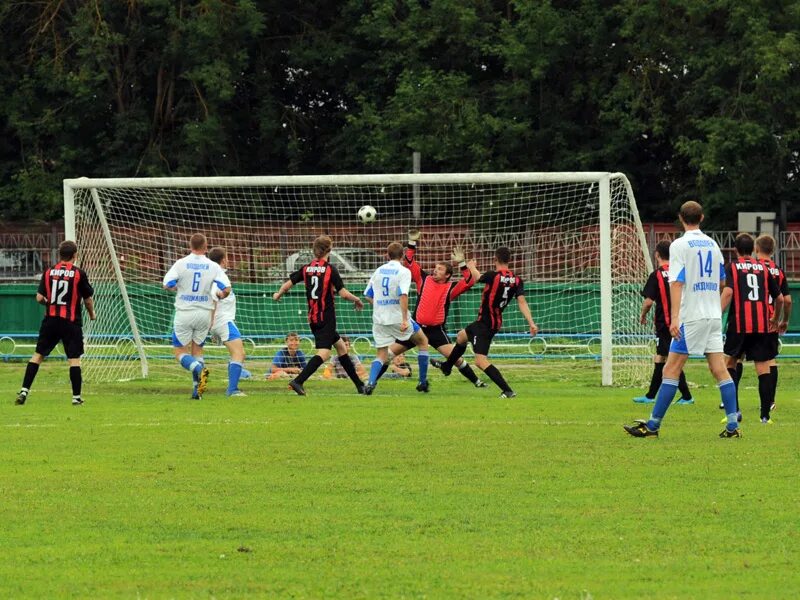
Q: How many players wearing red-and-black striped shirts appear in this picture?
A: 6